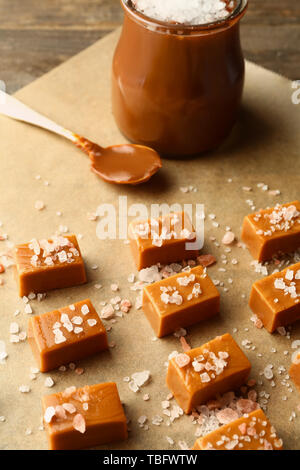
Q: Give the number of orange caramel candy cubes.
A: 10